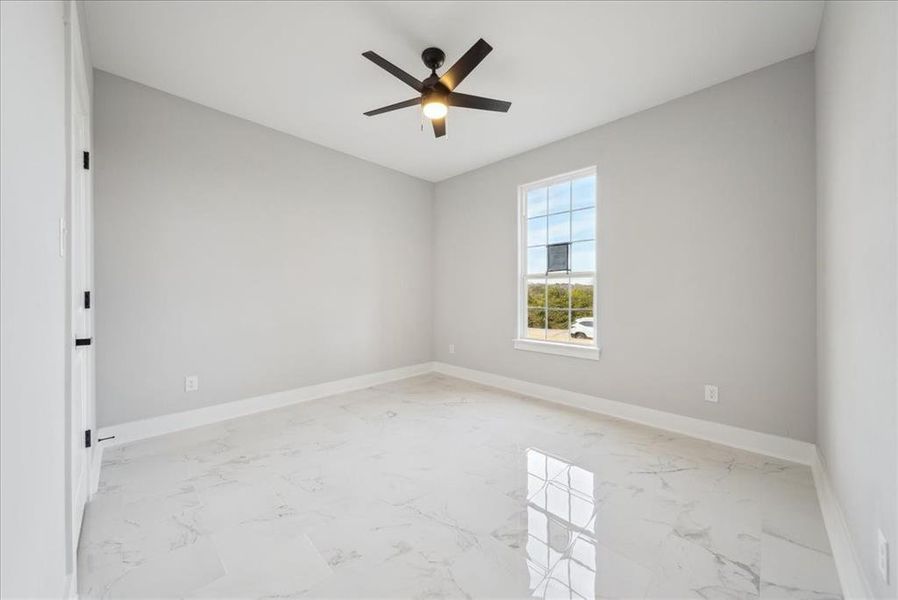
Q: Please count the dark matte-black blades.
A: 5